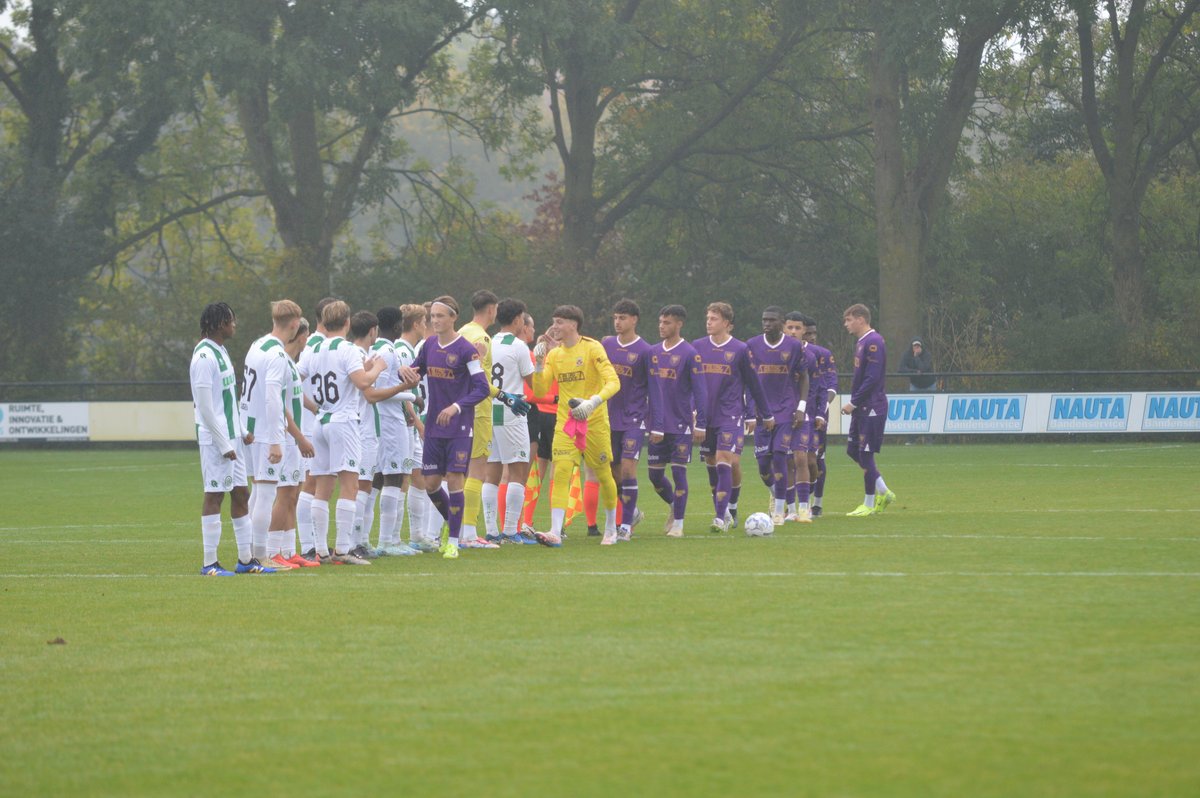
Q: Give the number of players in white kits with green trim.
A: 10